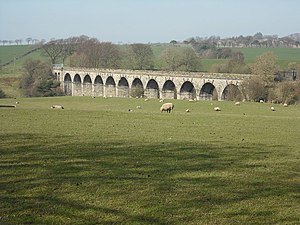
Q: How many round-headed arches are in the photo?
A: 12